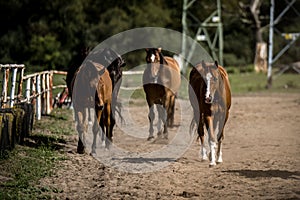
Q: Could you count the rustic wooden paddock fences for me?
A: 1